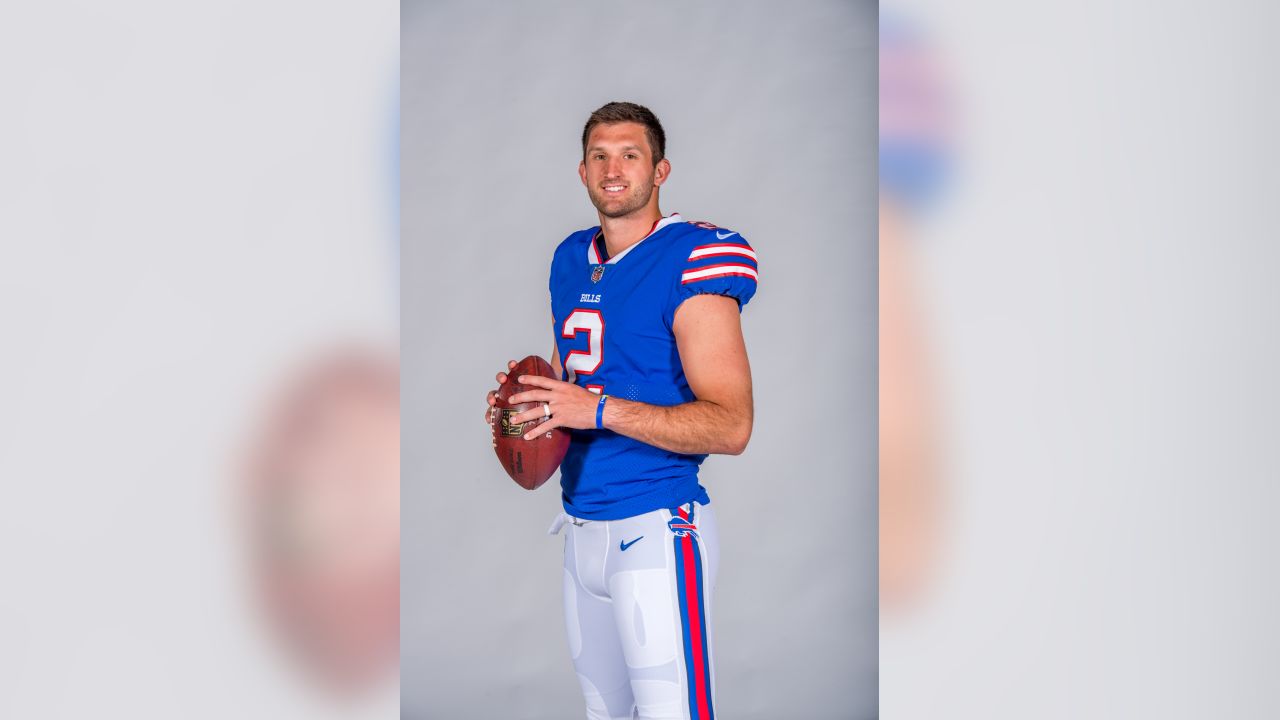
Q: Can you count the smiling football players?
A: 1